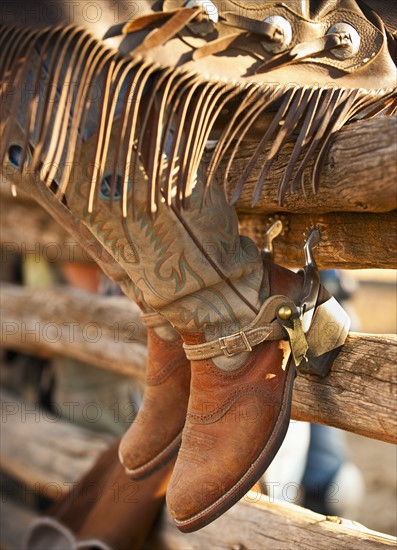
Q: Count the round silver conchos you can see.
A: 3